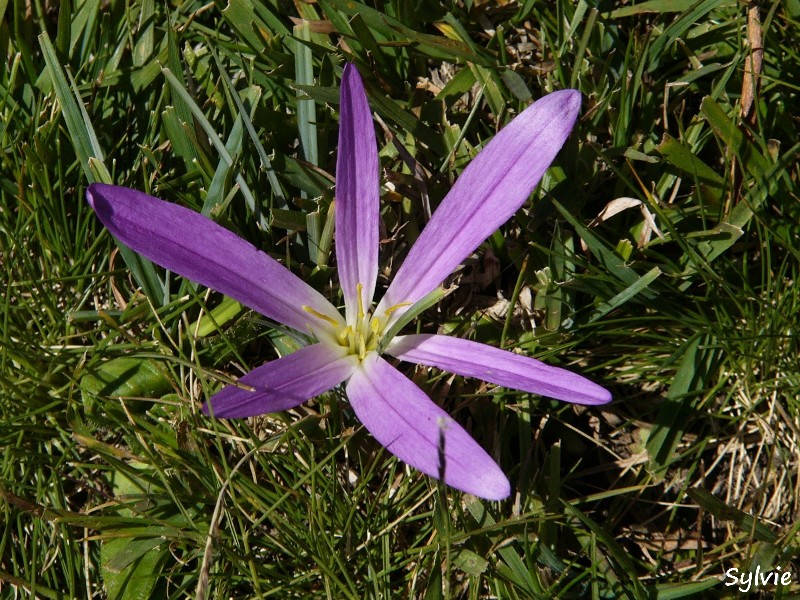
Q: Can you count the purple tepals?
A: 6